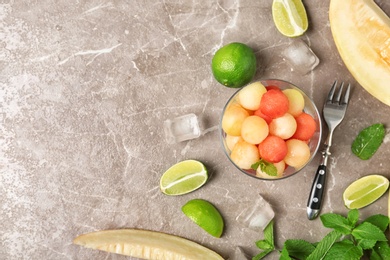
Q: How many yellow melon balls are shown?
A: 9